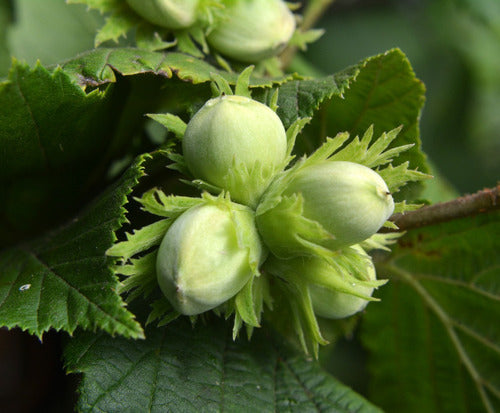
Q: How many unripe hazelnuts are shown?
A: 6